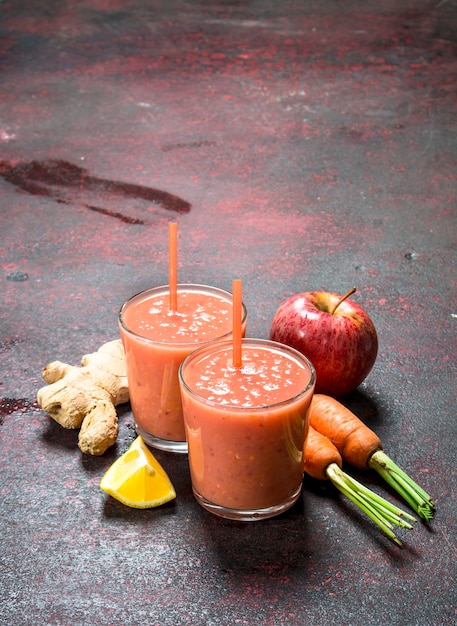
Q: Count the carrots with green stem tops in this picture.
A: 2